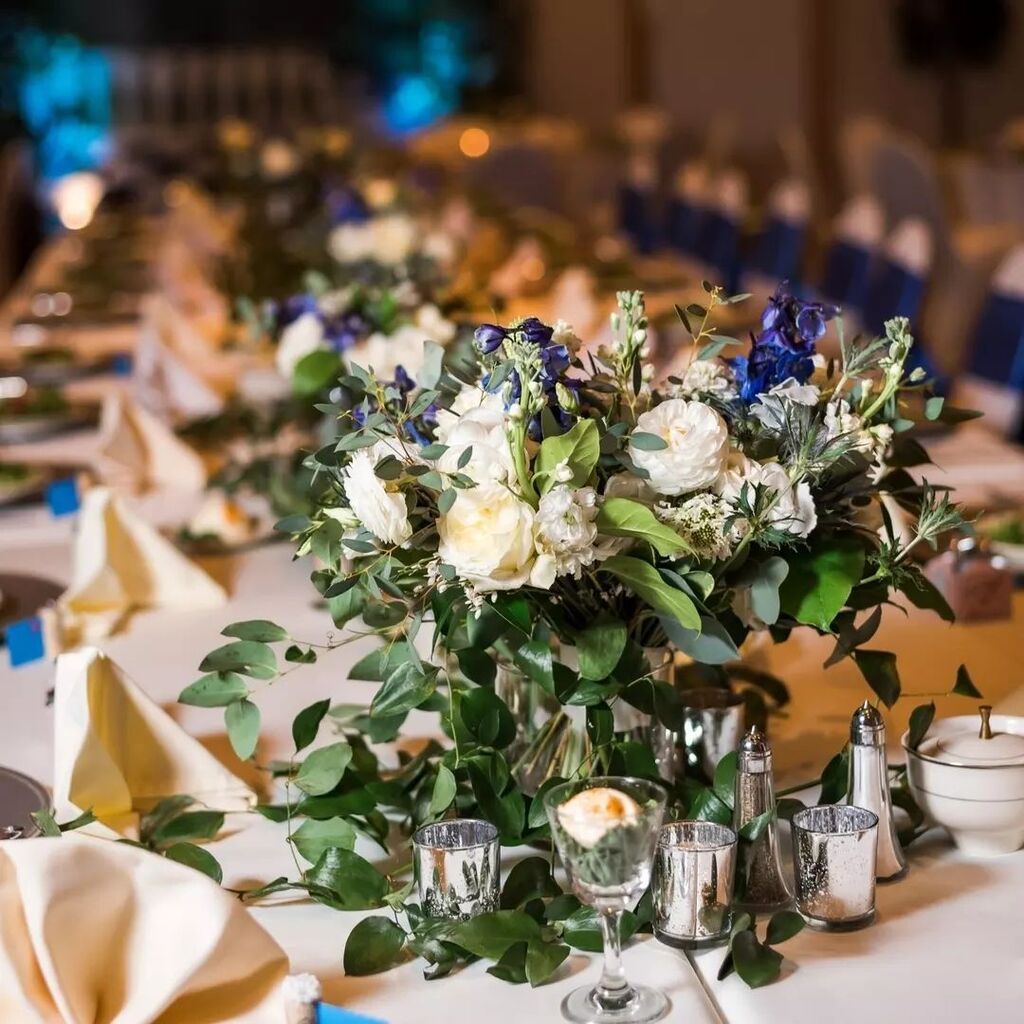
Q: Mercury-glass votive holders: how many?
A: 4